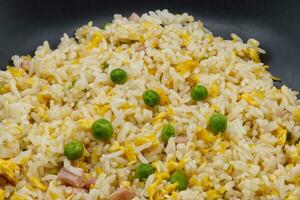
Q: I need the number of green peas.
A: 9